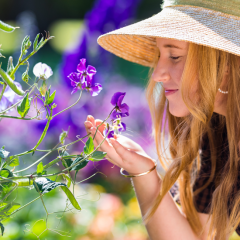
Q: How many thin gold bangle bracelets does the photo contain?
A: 1